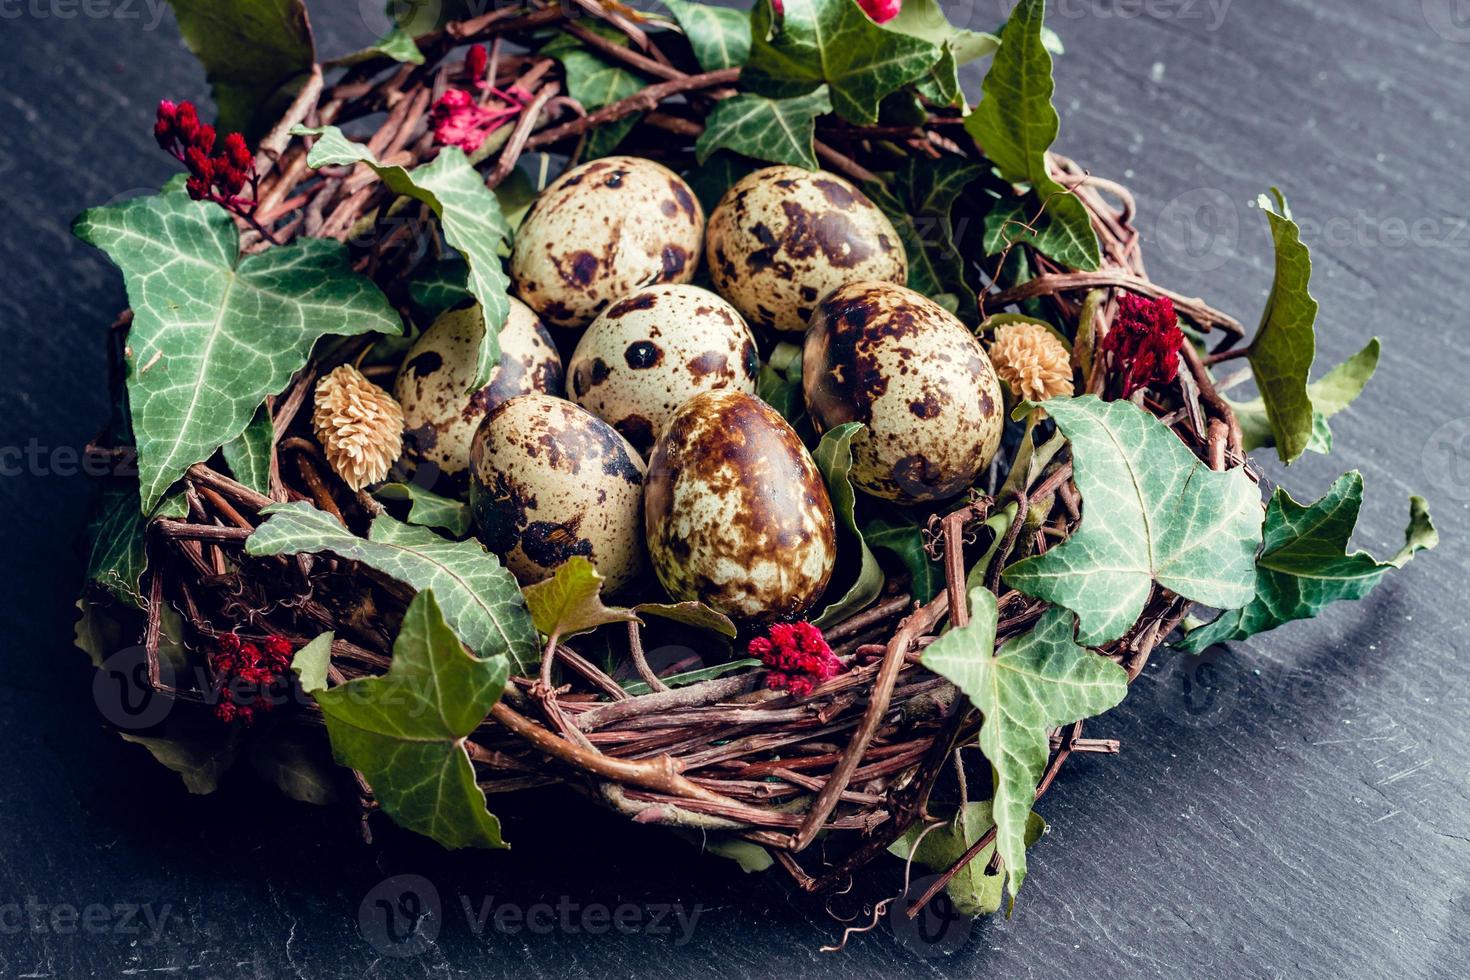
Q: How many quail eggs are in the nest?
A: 7